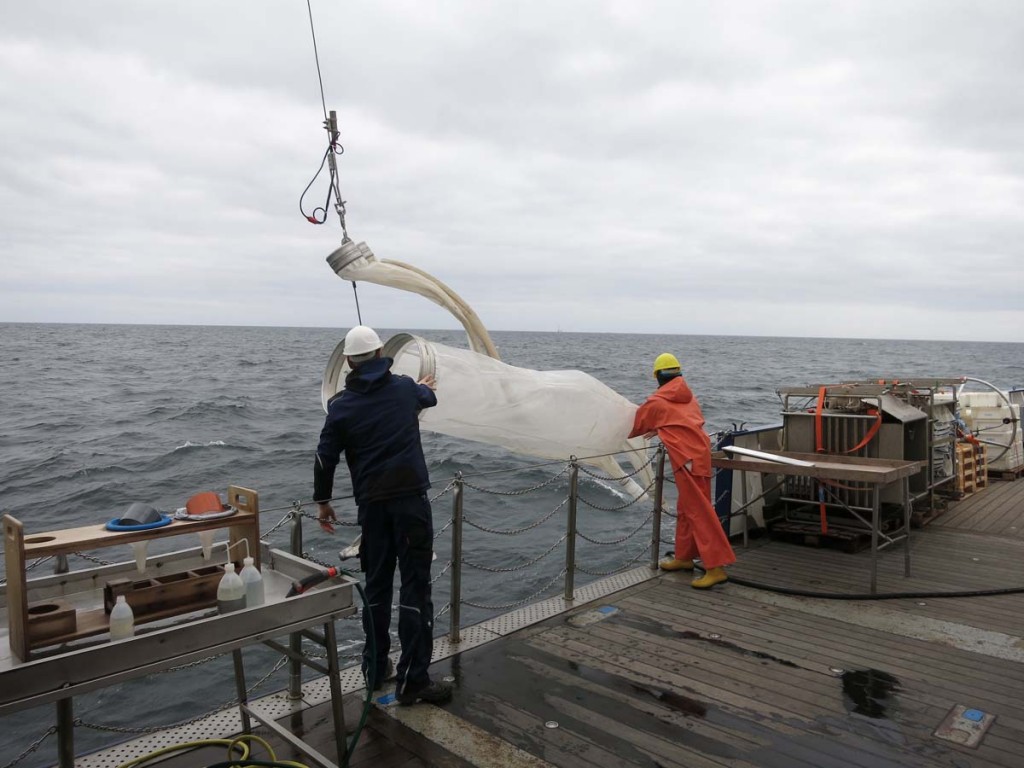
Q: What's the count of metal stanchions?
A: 5